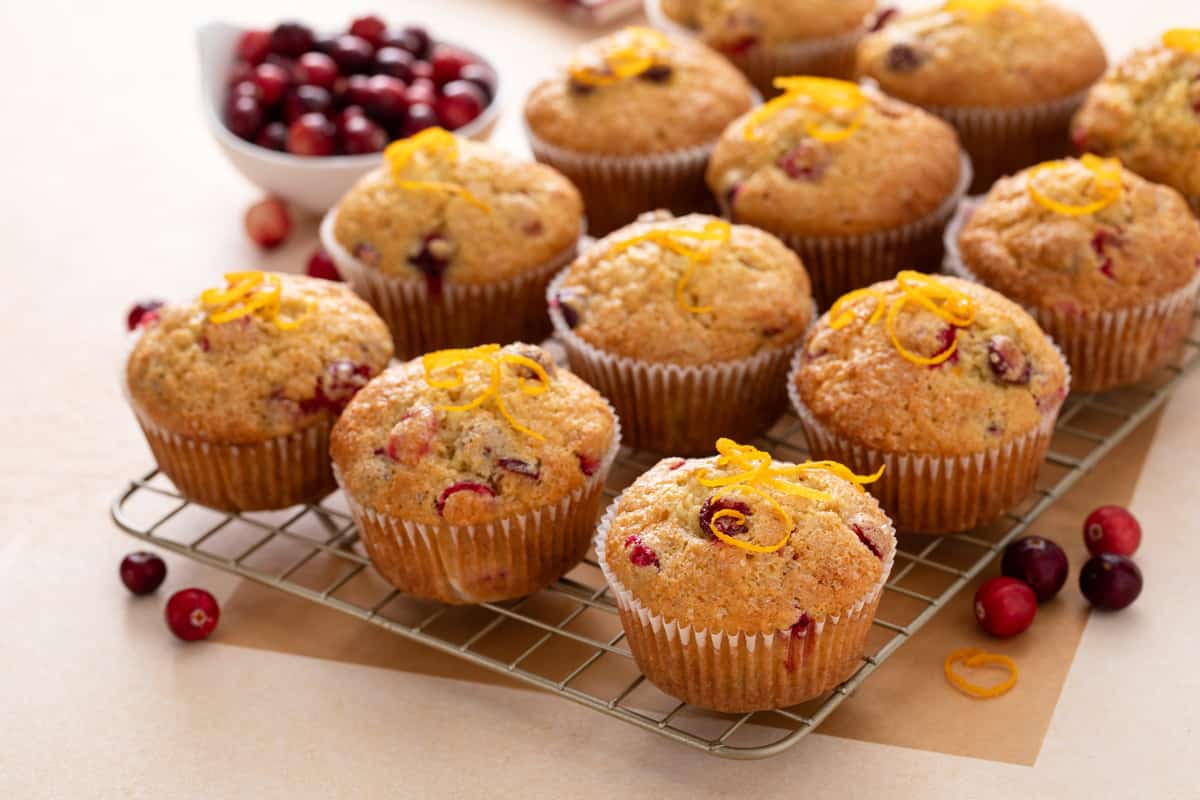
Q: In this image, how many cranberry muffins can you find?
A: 12